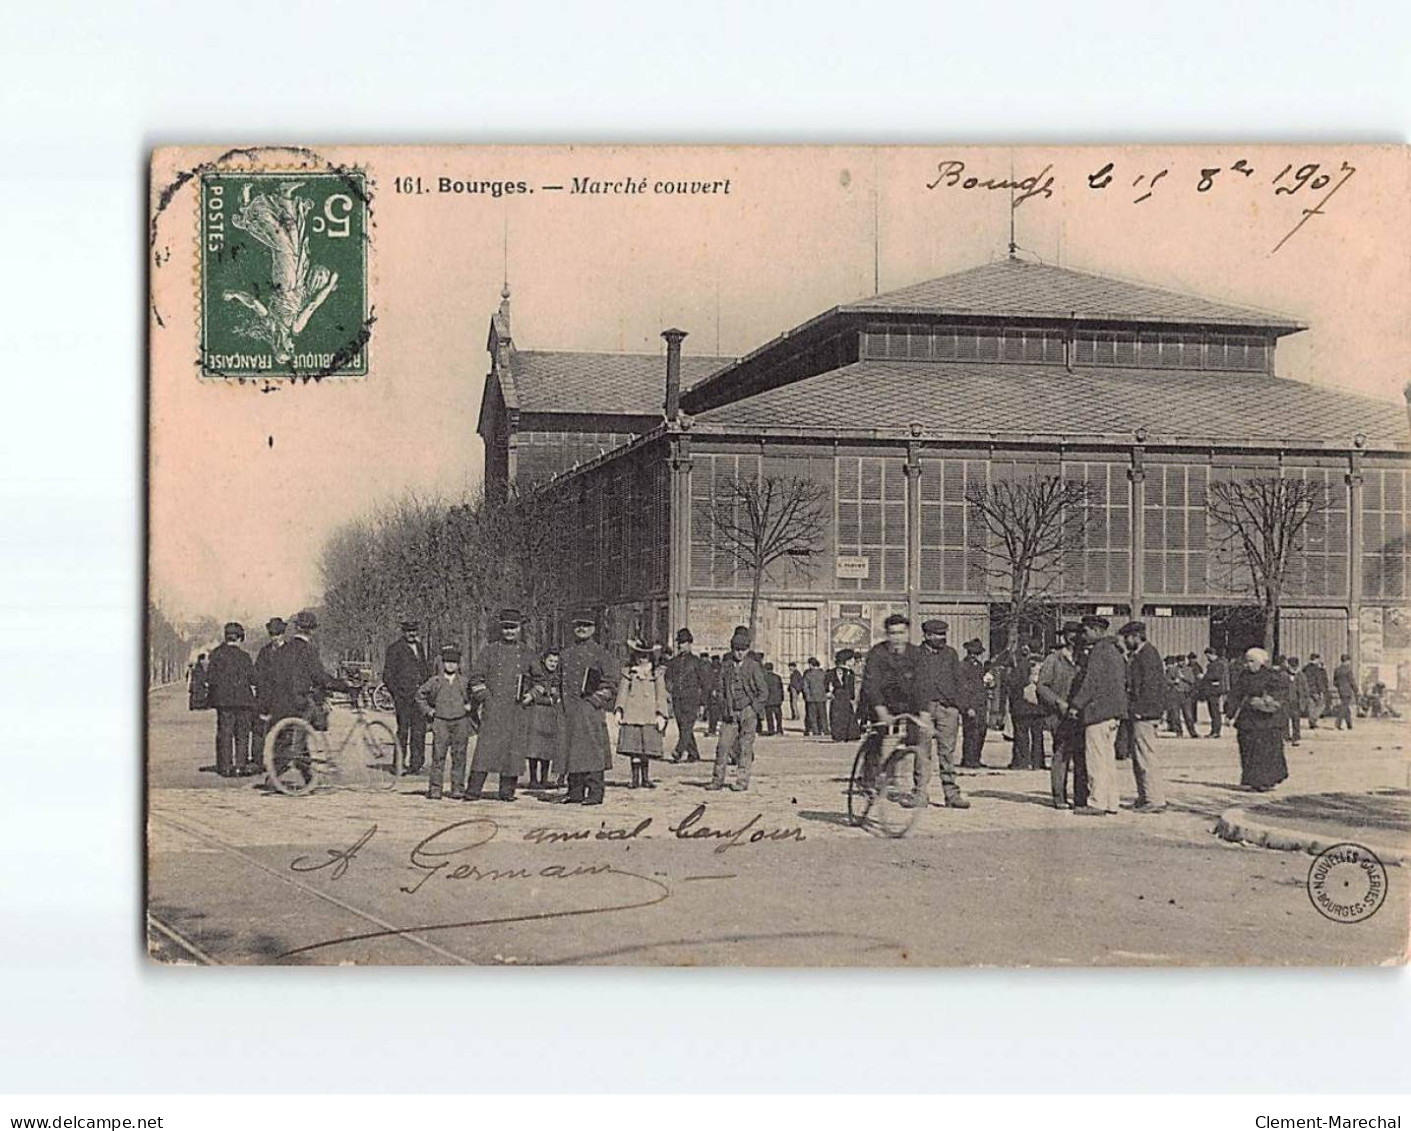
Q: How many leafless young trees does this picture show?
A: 3